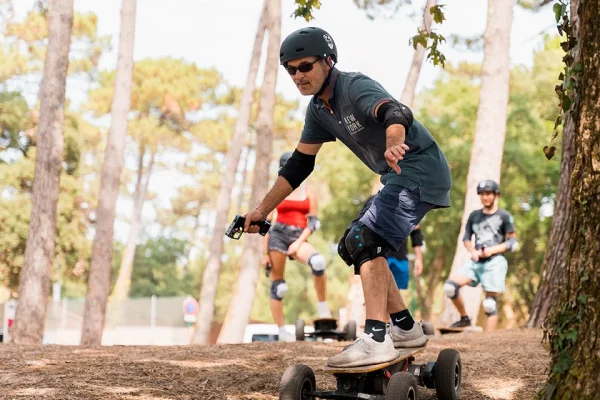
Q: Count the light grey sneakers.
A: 2